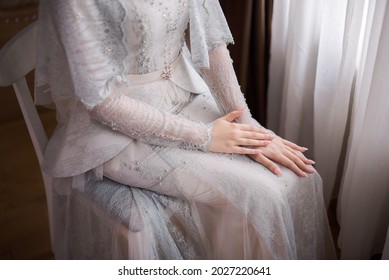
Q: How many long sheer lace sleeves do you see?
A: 2